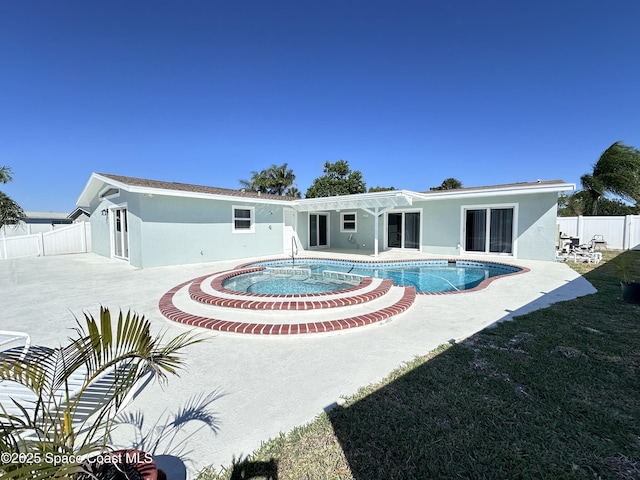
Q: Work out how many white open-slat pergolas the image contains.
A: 1